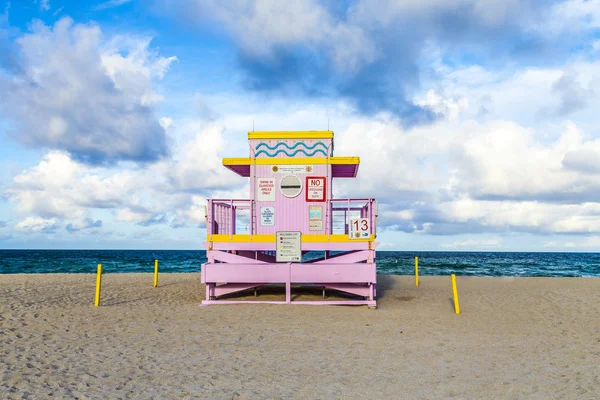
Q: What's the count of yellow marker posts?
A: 4